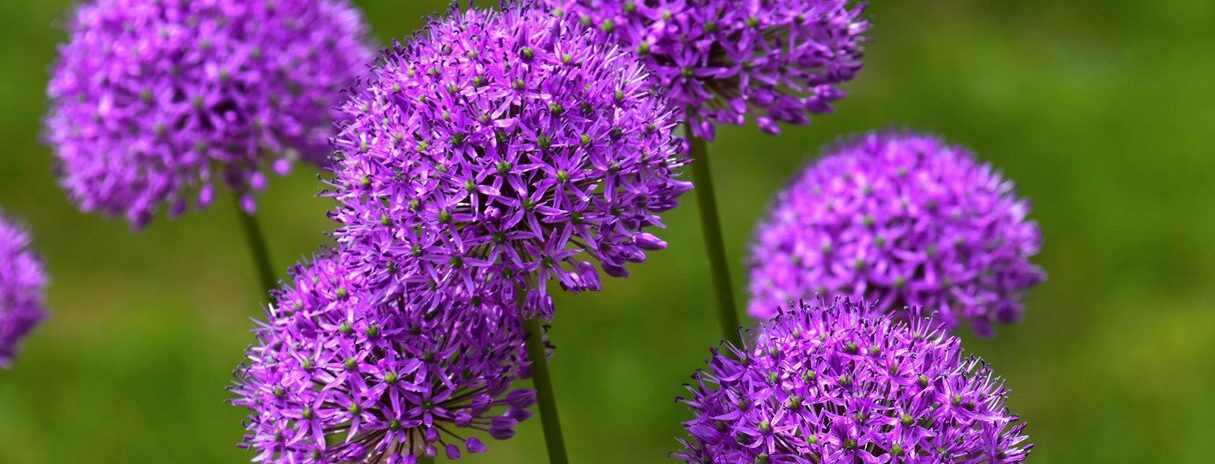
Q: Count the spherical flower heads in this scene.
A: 7